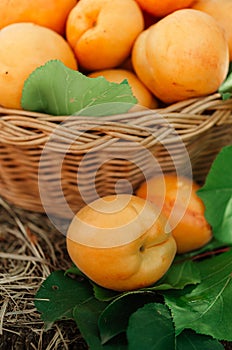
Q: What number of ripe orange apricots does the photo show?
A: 9